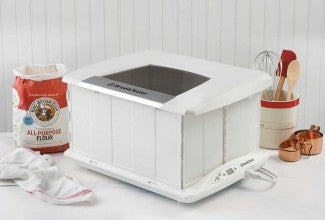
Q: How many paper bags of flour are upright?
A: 1